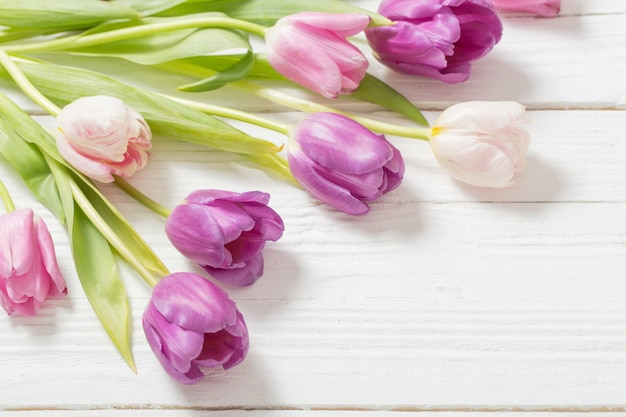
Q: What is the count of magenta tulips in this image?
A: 4